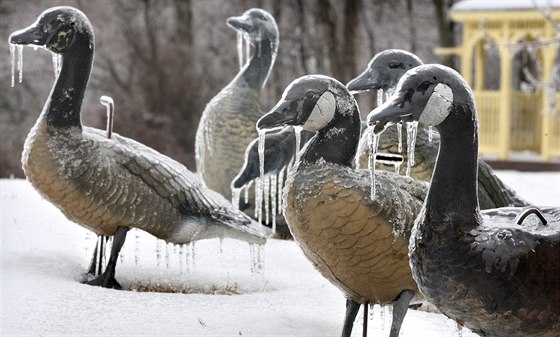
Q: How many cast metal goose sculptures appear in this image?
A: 6